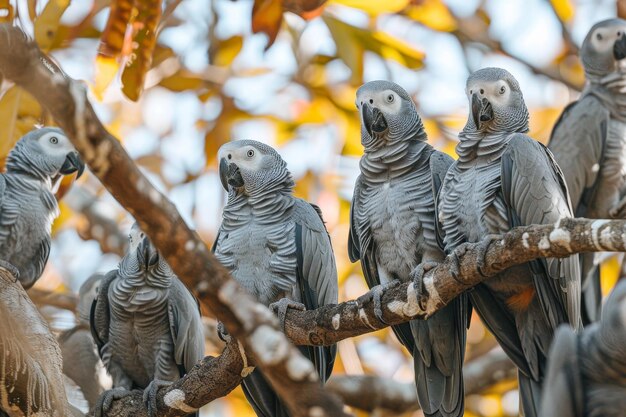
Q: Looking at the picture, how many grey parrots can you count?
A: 8